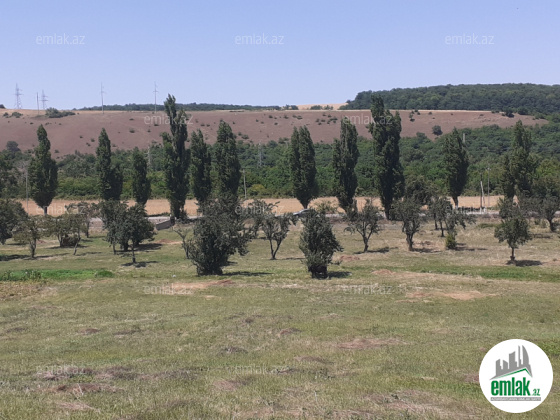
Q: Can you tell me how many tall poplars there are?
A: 11